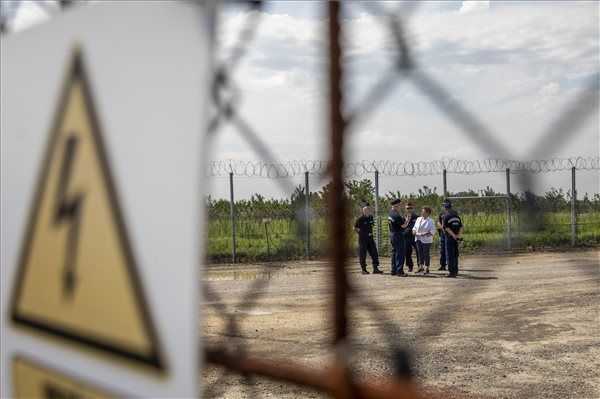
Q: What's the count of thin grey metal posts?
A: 6